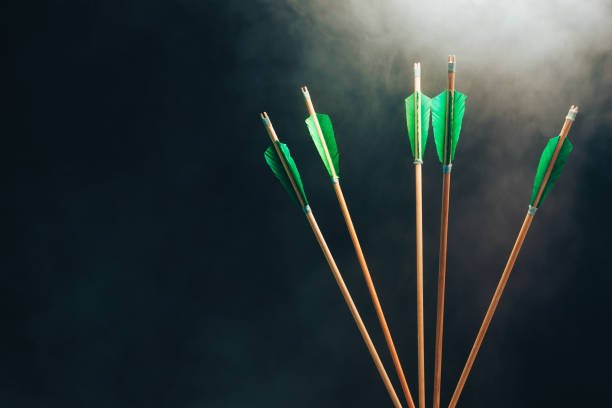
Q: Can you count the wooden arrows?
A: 5